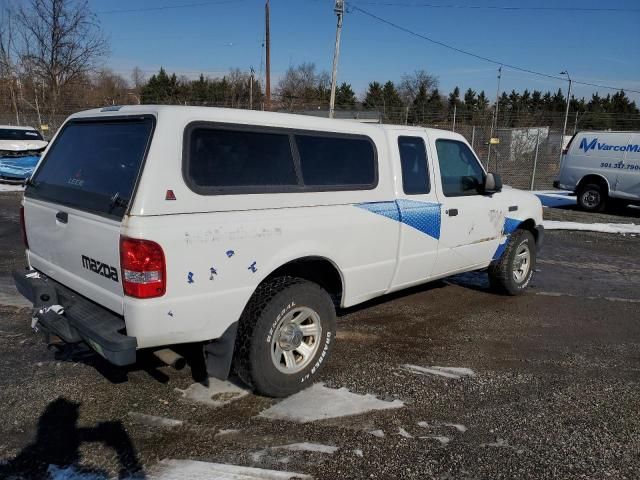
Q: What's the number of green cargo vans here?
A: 0